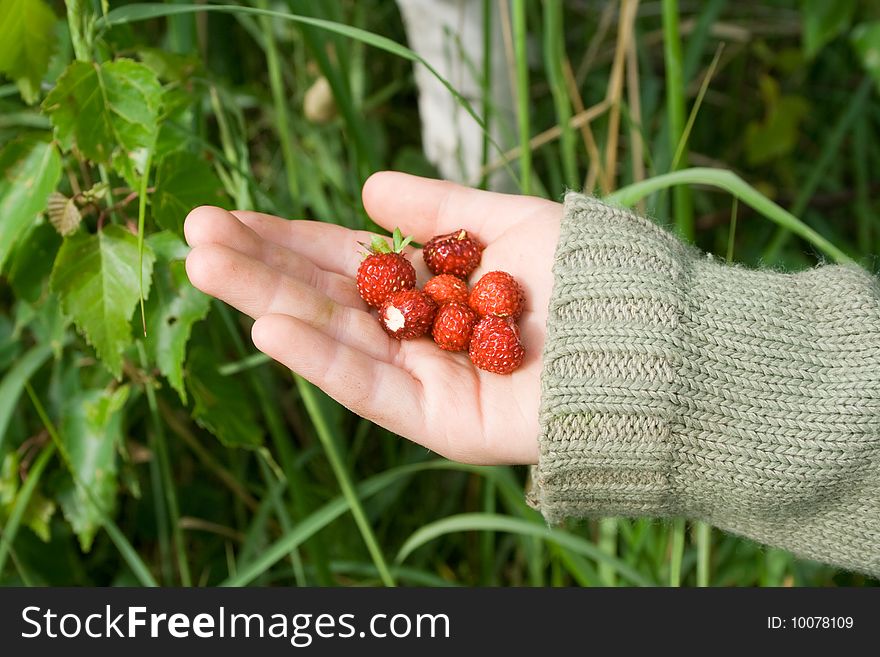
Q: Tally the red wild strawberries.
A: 7